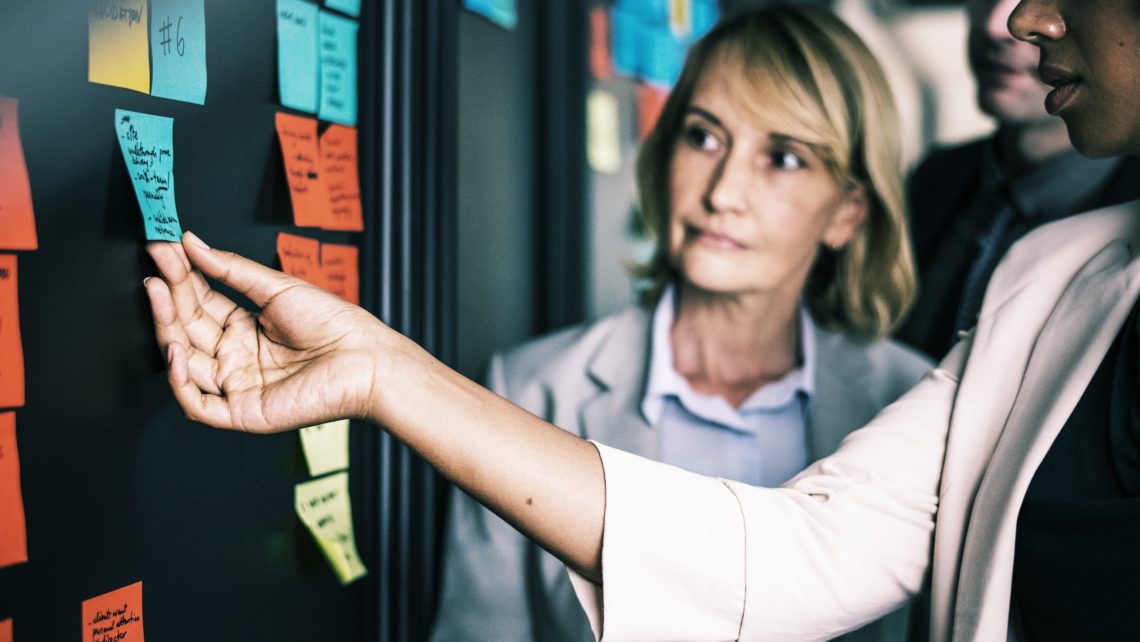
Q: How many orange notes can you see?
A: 11